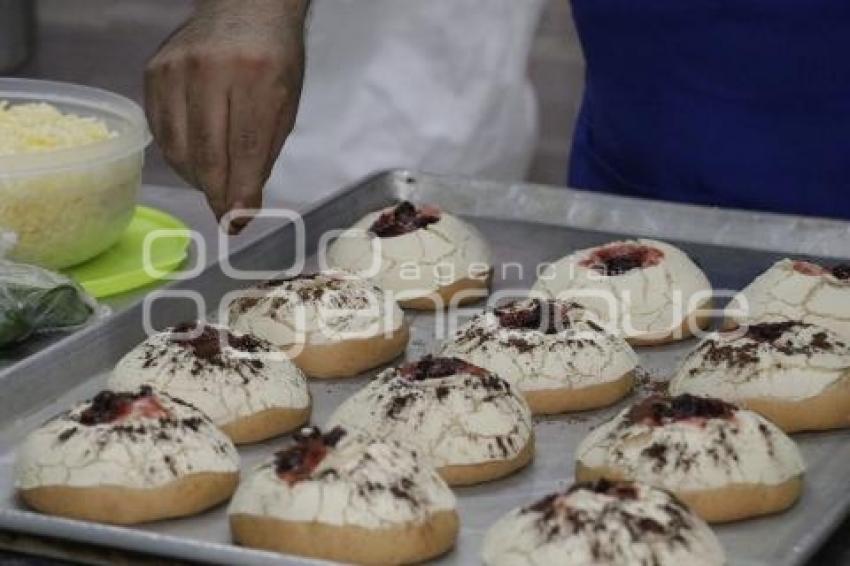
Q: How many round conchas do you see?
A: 12